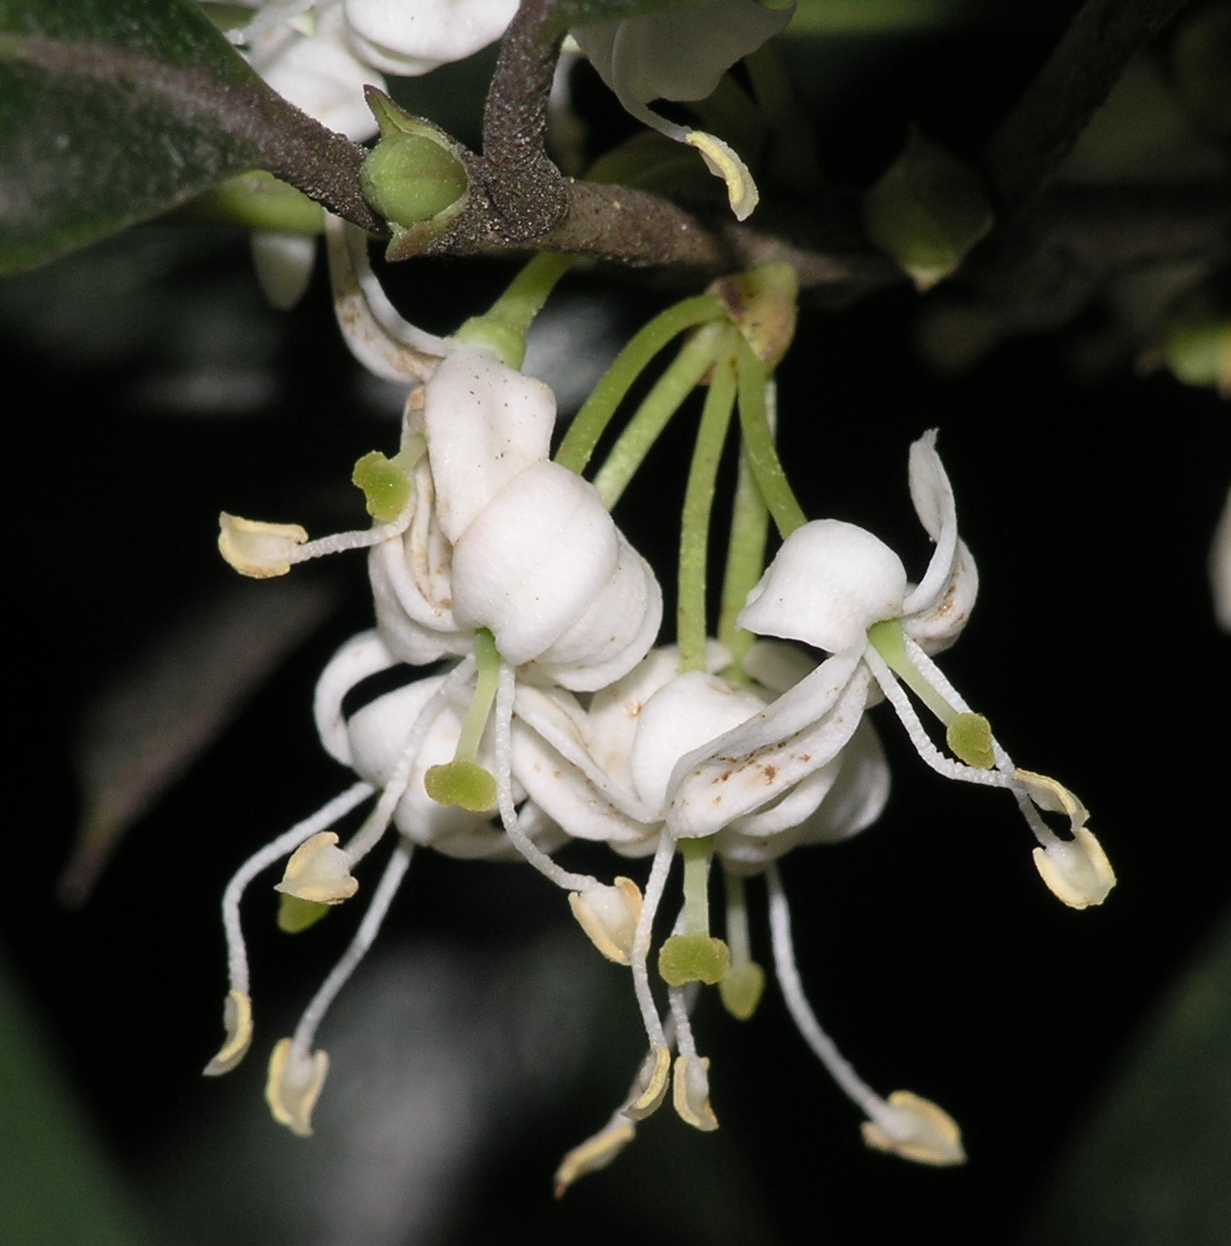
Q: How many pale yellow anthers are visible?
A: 12